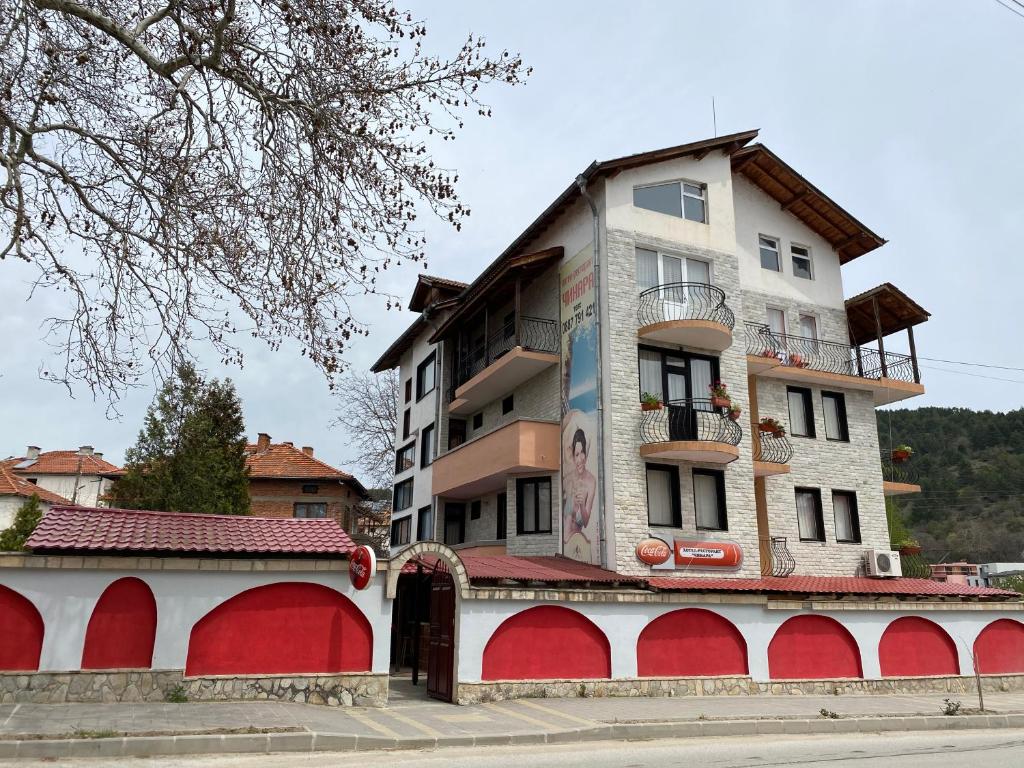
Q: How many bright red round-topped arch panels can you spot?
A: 8